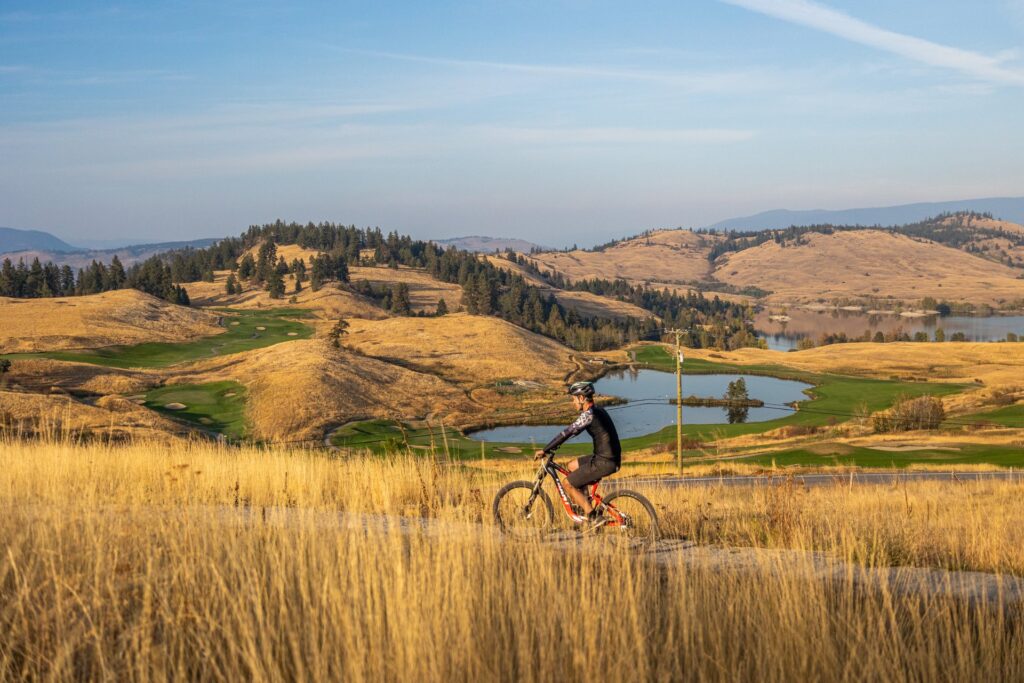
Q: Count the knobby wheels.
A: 2